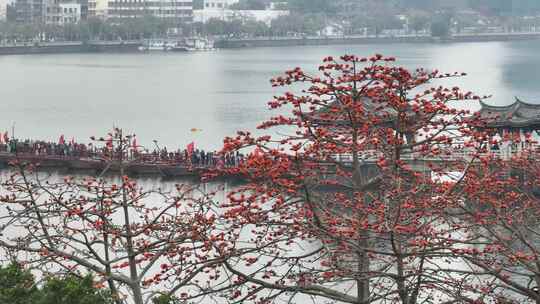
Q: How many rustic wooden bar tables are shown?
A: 0